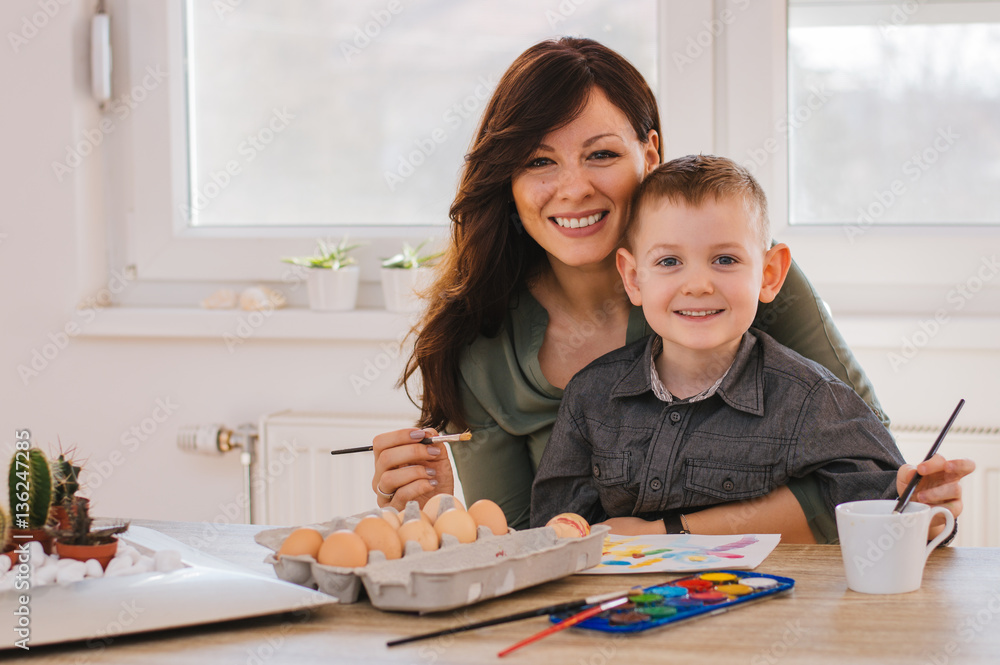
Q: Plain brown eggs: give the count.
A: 9